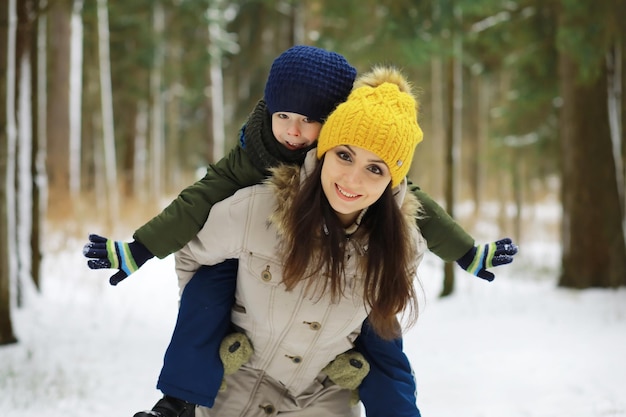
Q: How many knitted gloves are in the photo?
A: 4